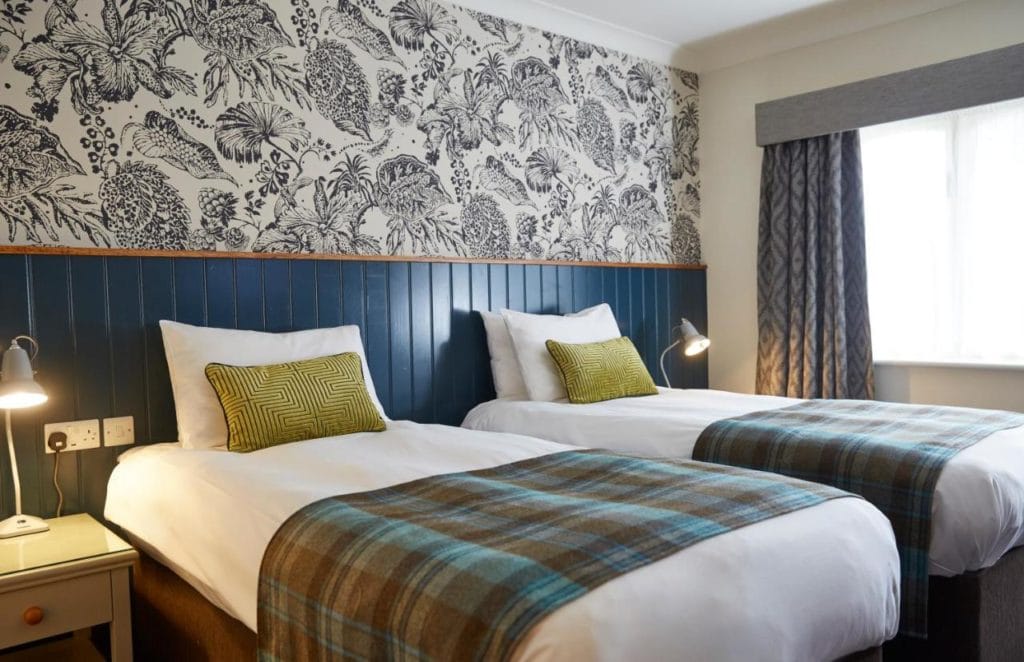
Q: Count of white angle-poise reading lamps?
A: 2